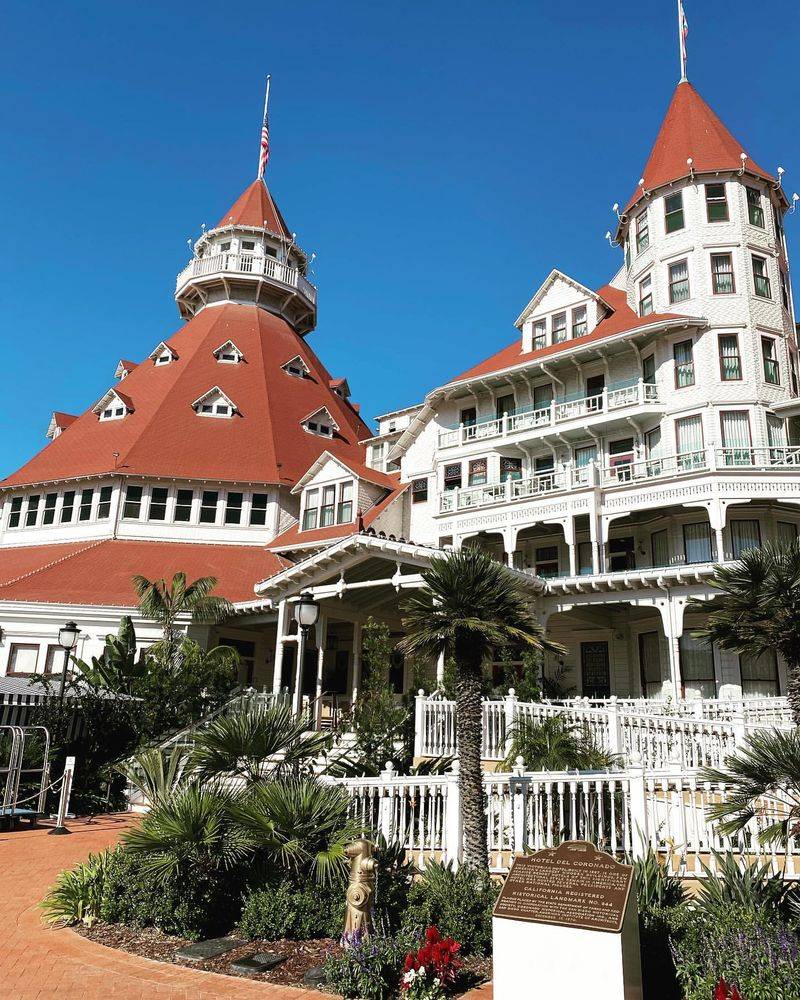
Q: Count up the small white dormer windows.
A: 9